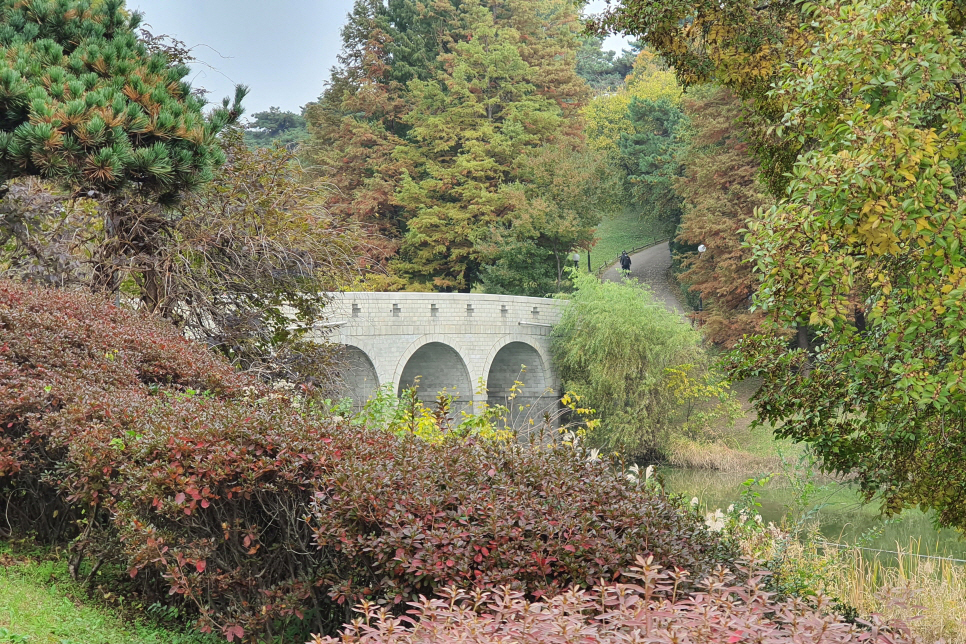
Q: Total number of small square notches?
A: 6